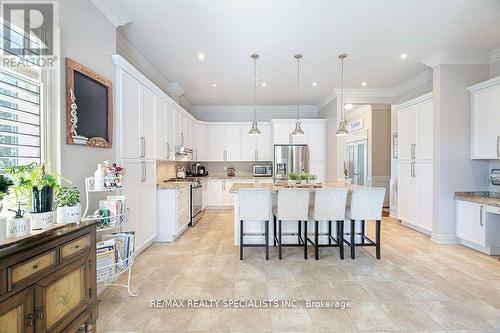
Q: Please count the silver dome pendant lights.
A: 3